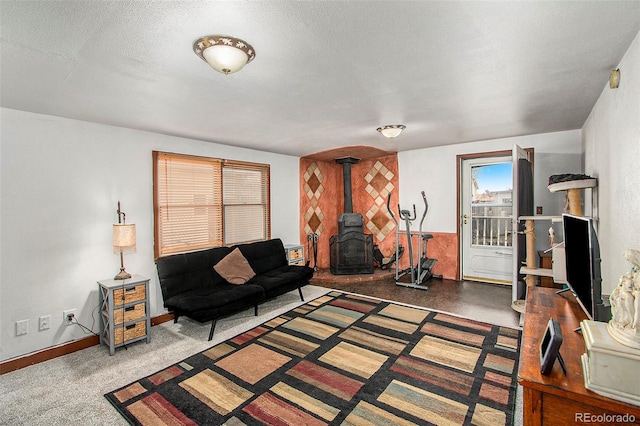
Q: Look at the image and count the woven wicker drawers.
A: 5